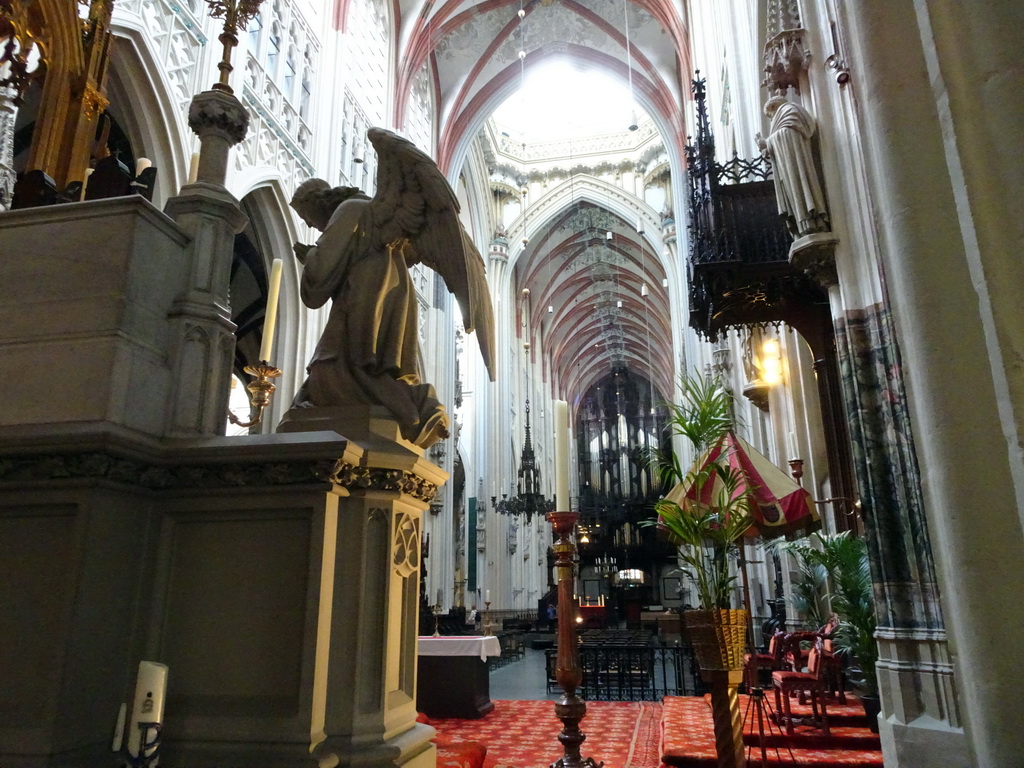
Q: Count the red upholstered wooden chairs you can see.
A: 3